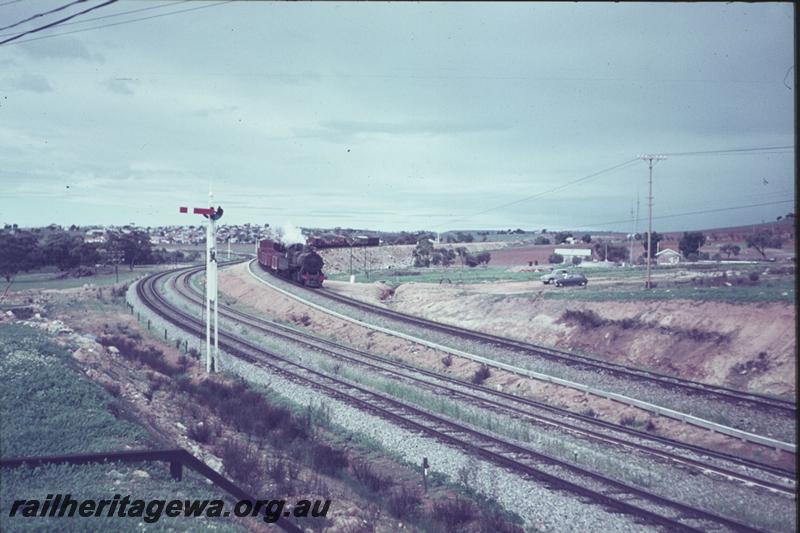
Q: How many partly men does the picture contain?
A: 0